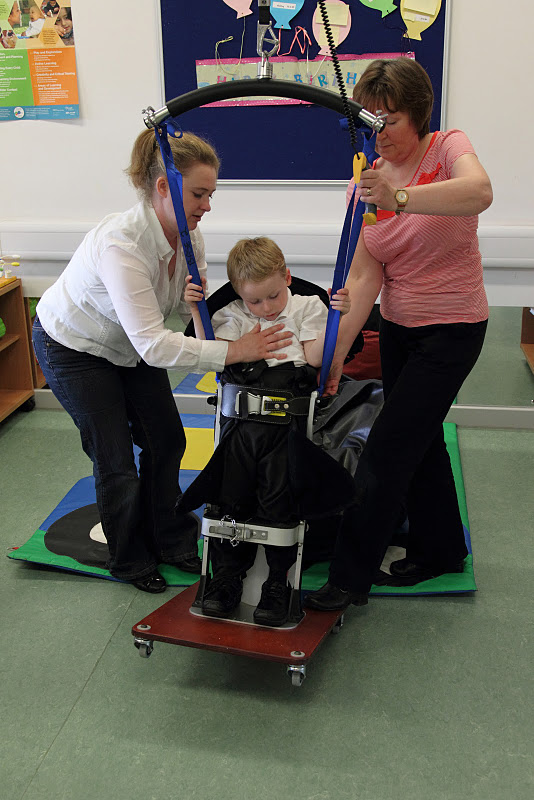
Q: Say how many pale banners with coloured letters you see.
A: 1